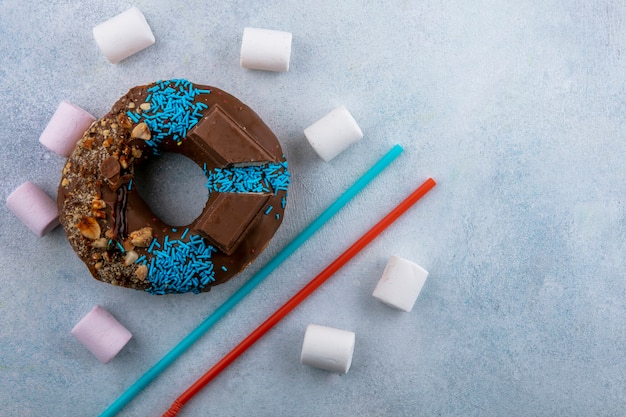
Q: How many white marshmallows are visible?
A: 5